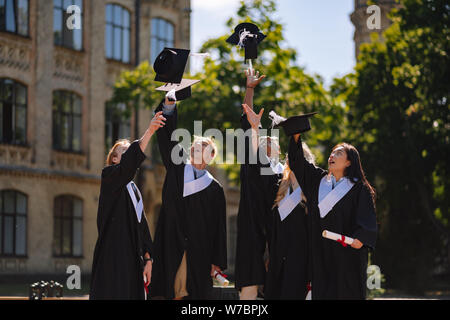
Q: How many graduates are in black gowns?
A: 5